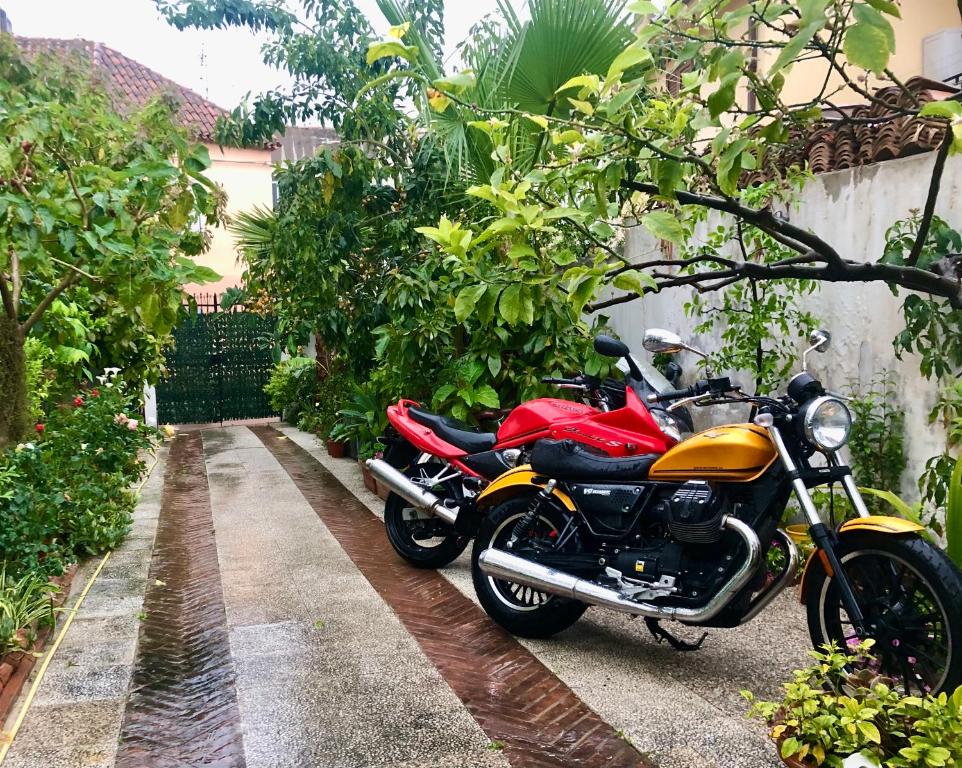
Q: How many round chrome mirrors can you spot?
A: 2